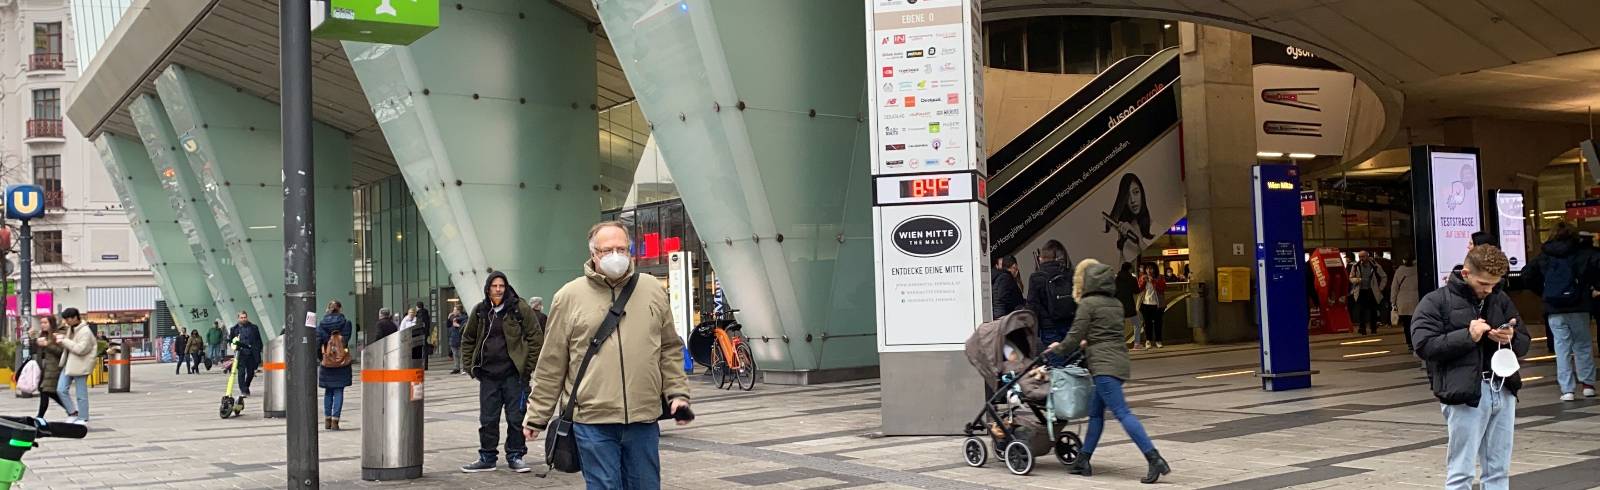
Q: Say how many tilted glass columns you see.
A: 5